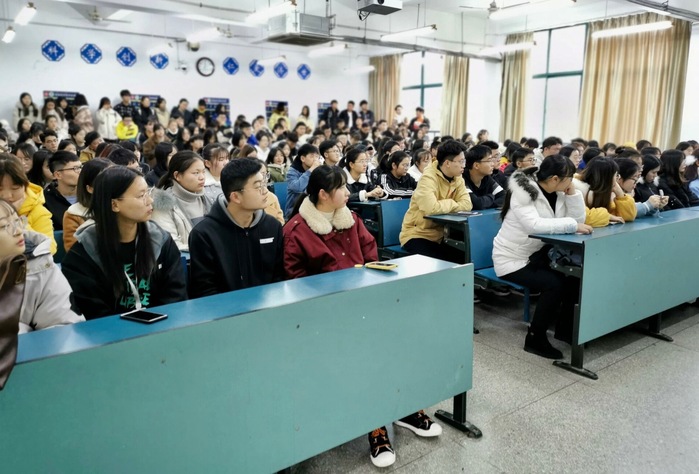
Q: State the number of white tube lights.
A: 12